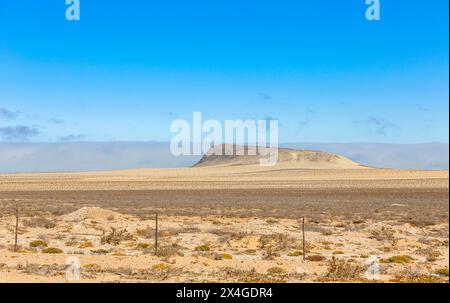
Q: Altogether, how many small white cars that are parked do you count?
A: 0